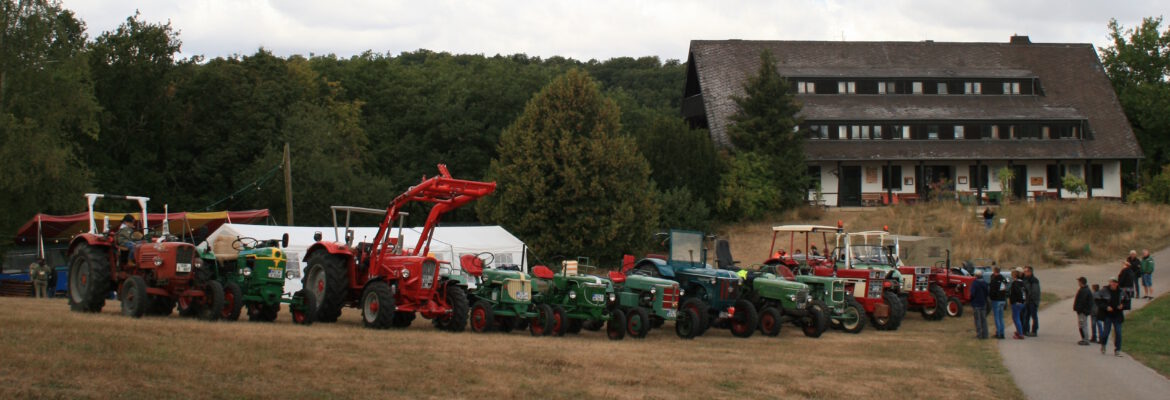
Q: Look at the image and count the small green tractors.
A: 6